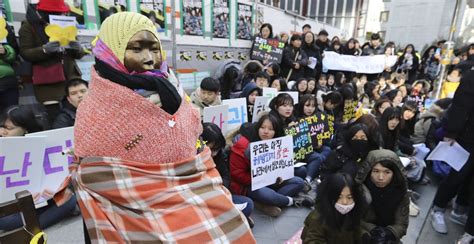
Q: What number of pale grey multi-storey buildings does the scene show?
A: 1